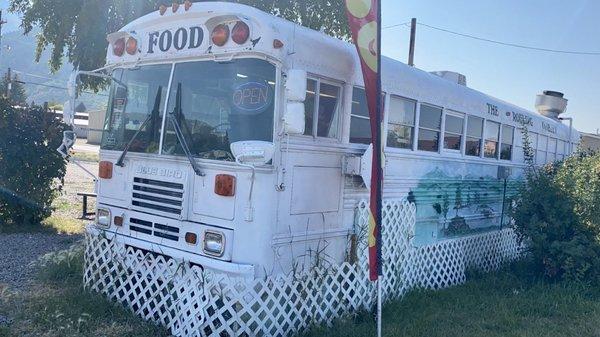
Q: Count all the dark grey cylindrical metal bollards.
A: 0